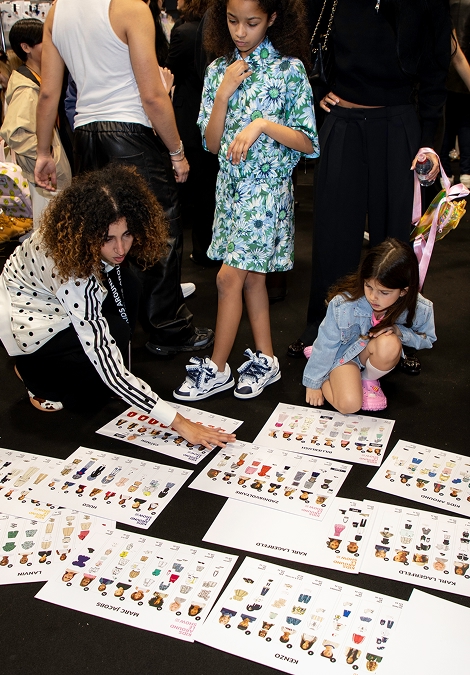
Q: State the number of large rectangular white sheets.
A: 12